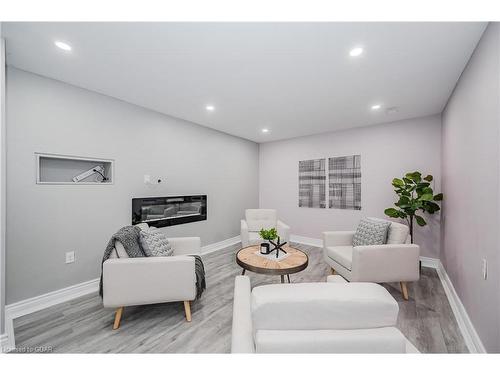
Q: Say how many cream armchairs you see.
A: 4